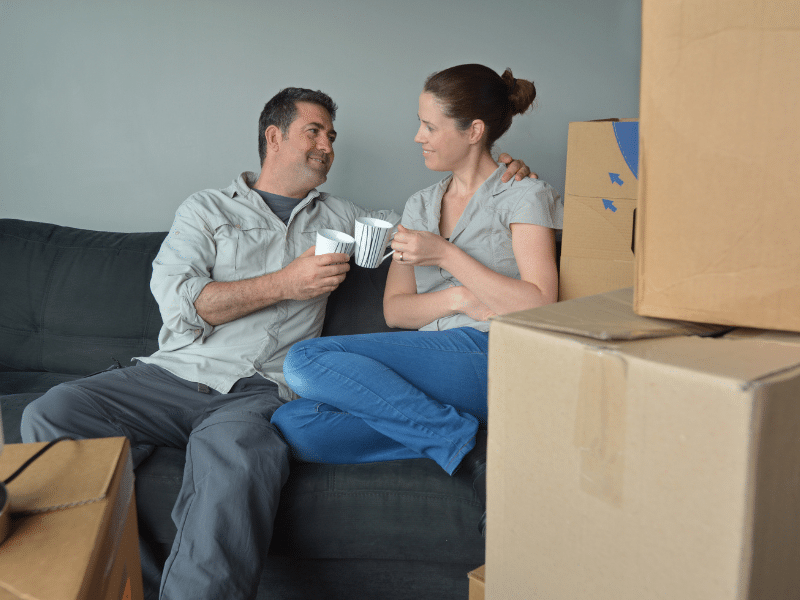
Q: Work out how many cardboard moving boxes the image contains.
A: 5